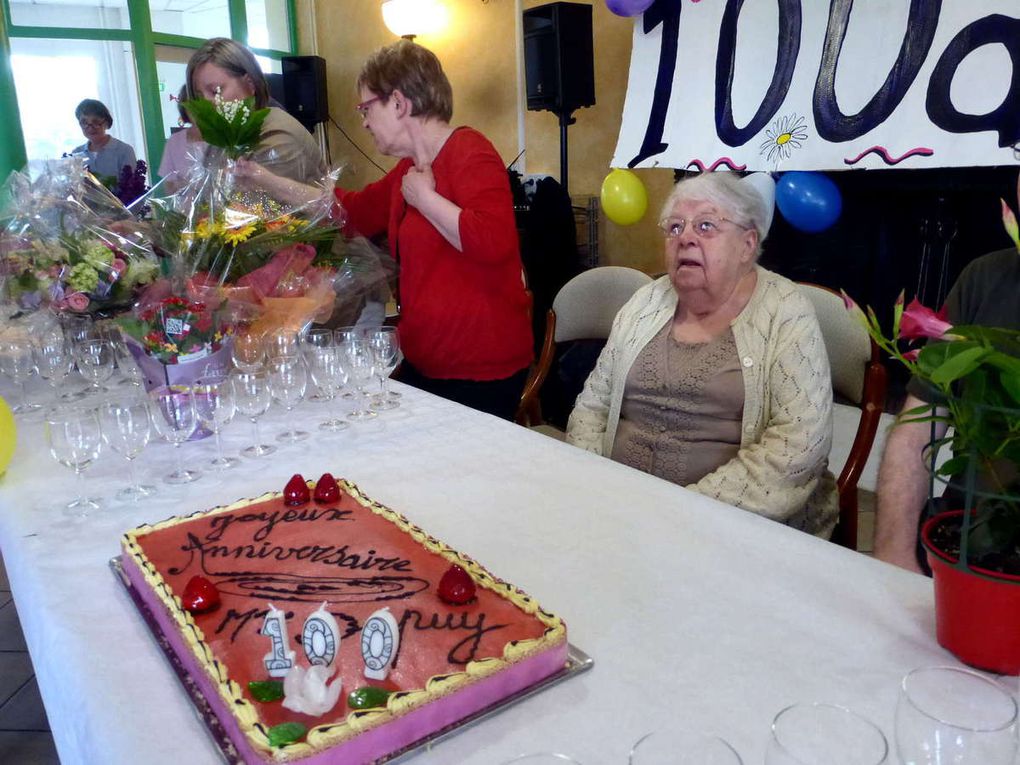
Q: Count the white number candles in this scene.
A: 3